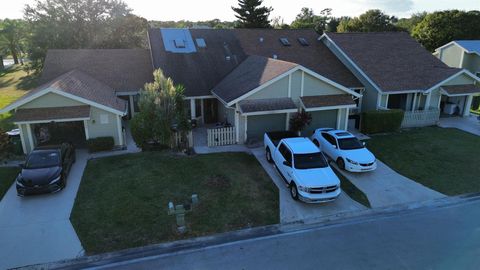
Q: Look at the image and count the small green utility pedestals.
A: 3